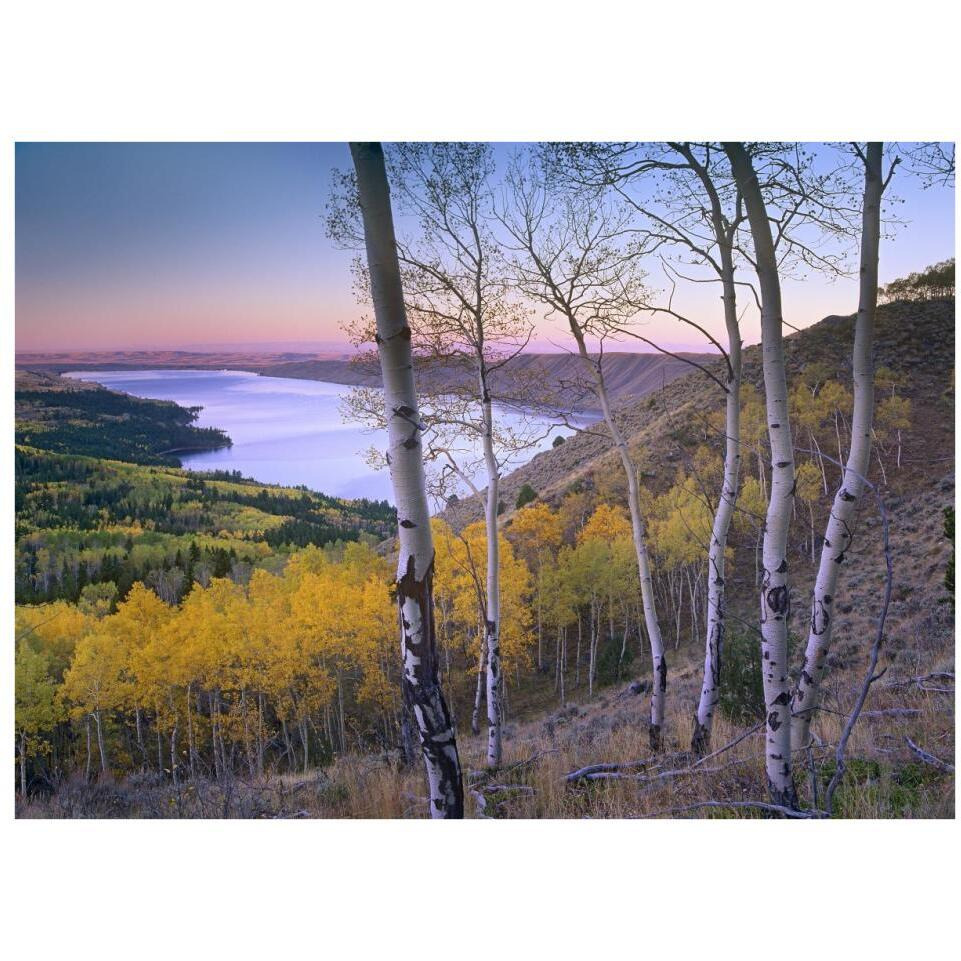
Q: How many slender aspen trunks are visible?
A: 6